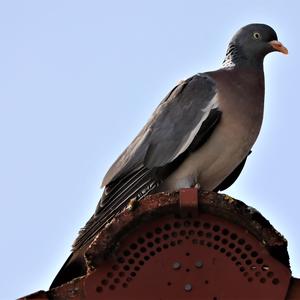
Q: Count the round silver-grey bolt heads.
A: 3